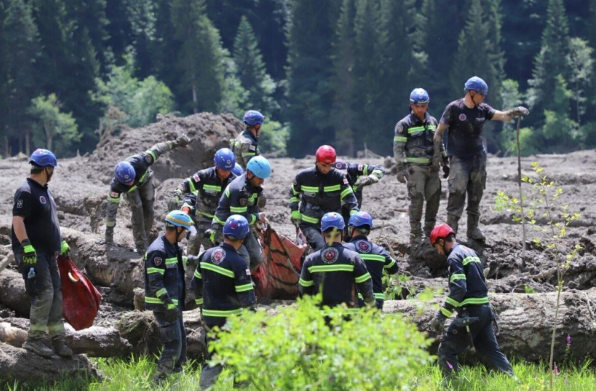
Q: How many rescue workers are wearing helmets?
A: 14